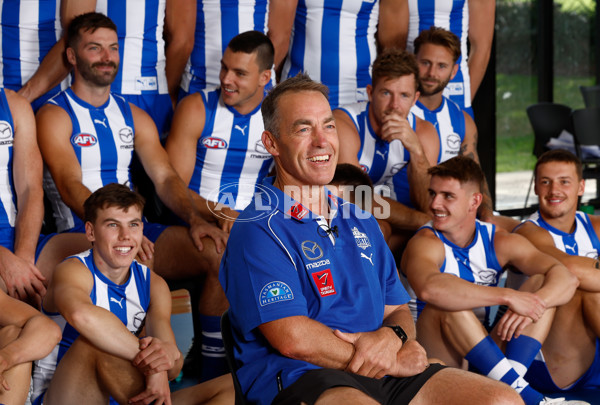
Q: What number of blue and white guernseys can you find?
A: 13